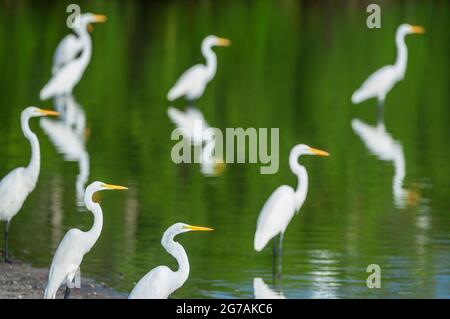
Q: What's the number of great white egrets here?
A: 8